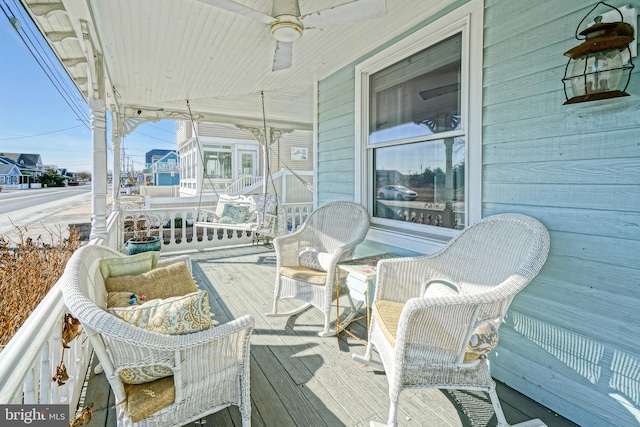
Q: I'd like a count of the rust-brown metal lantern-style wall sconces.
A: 1